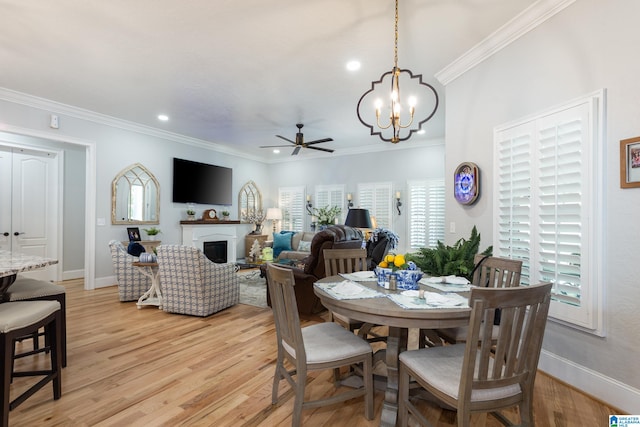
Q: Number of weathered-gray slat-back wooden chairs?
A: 4